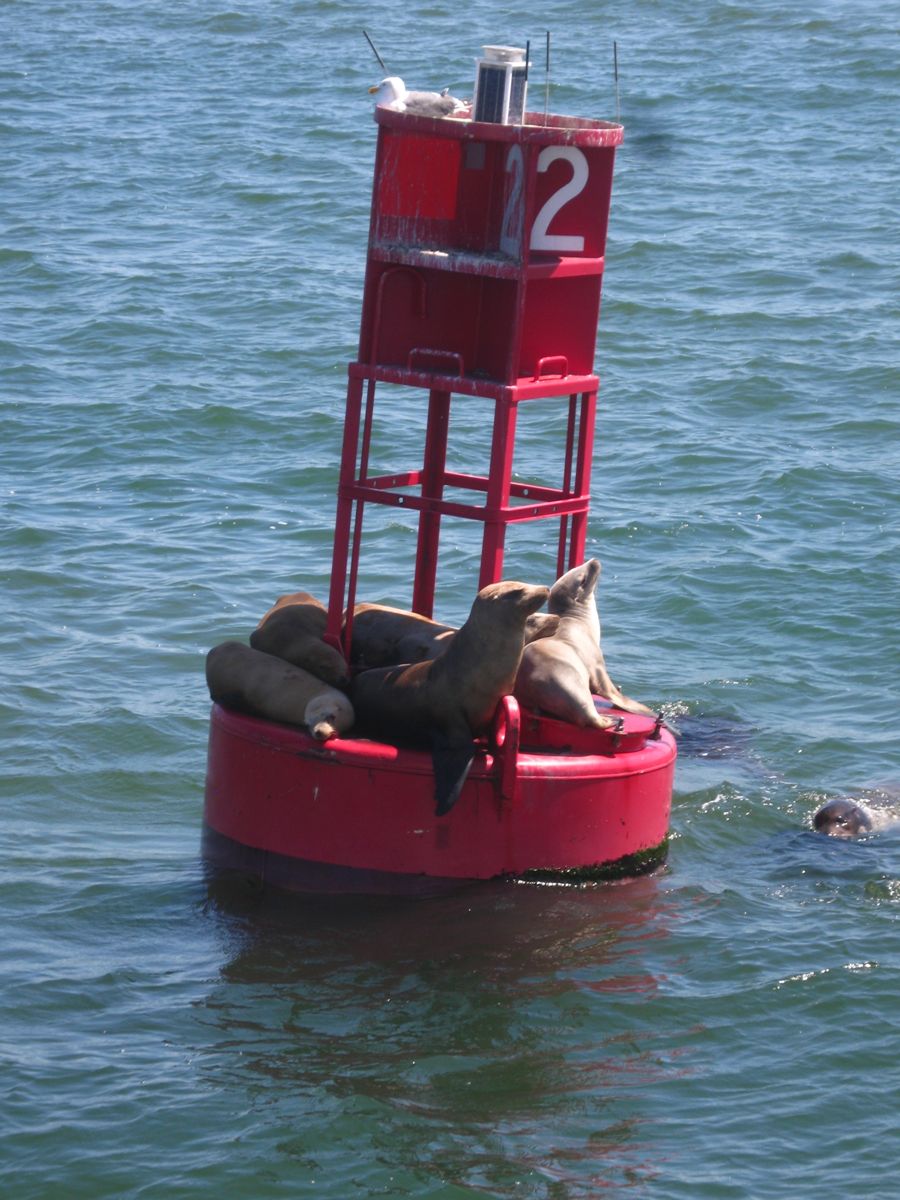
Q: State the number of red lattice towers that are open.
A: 1